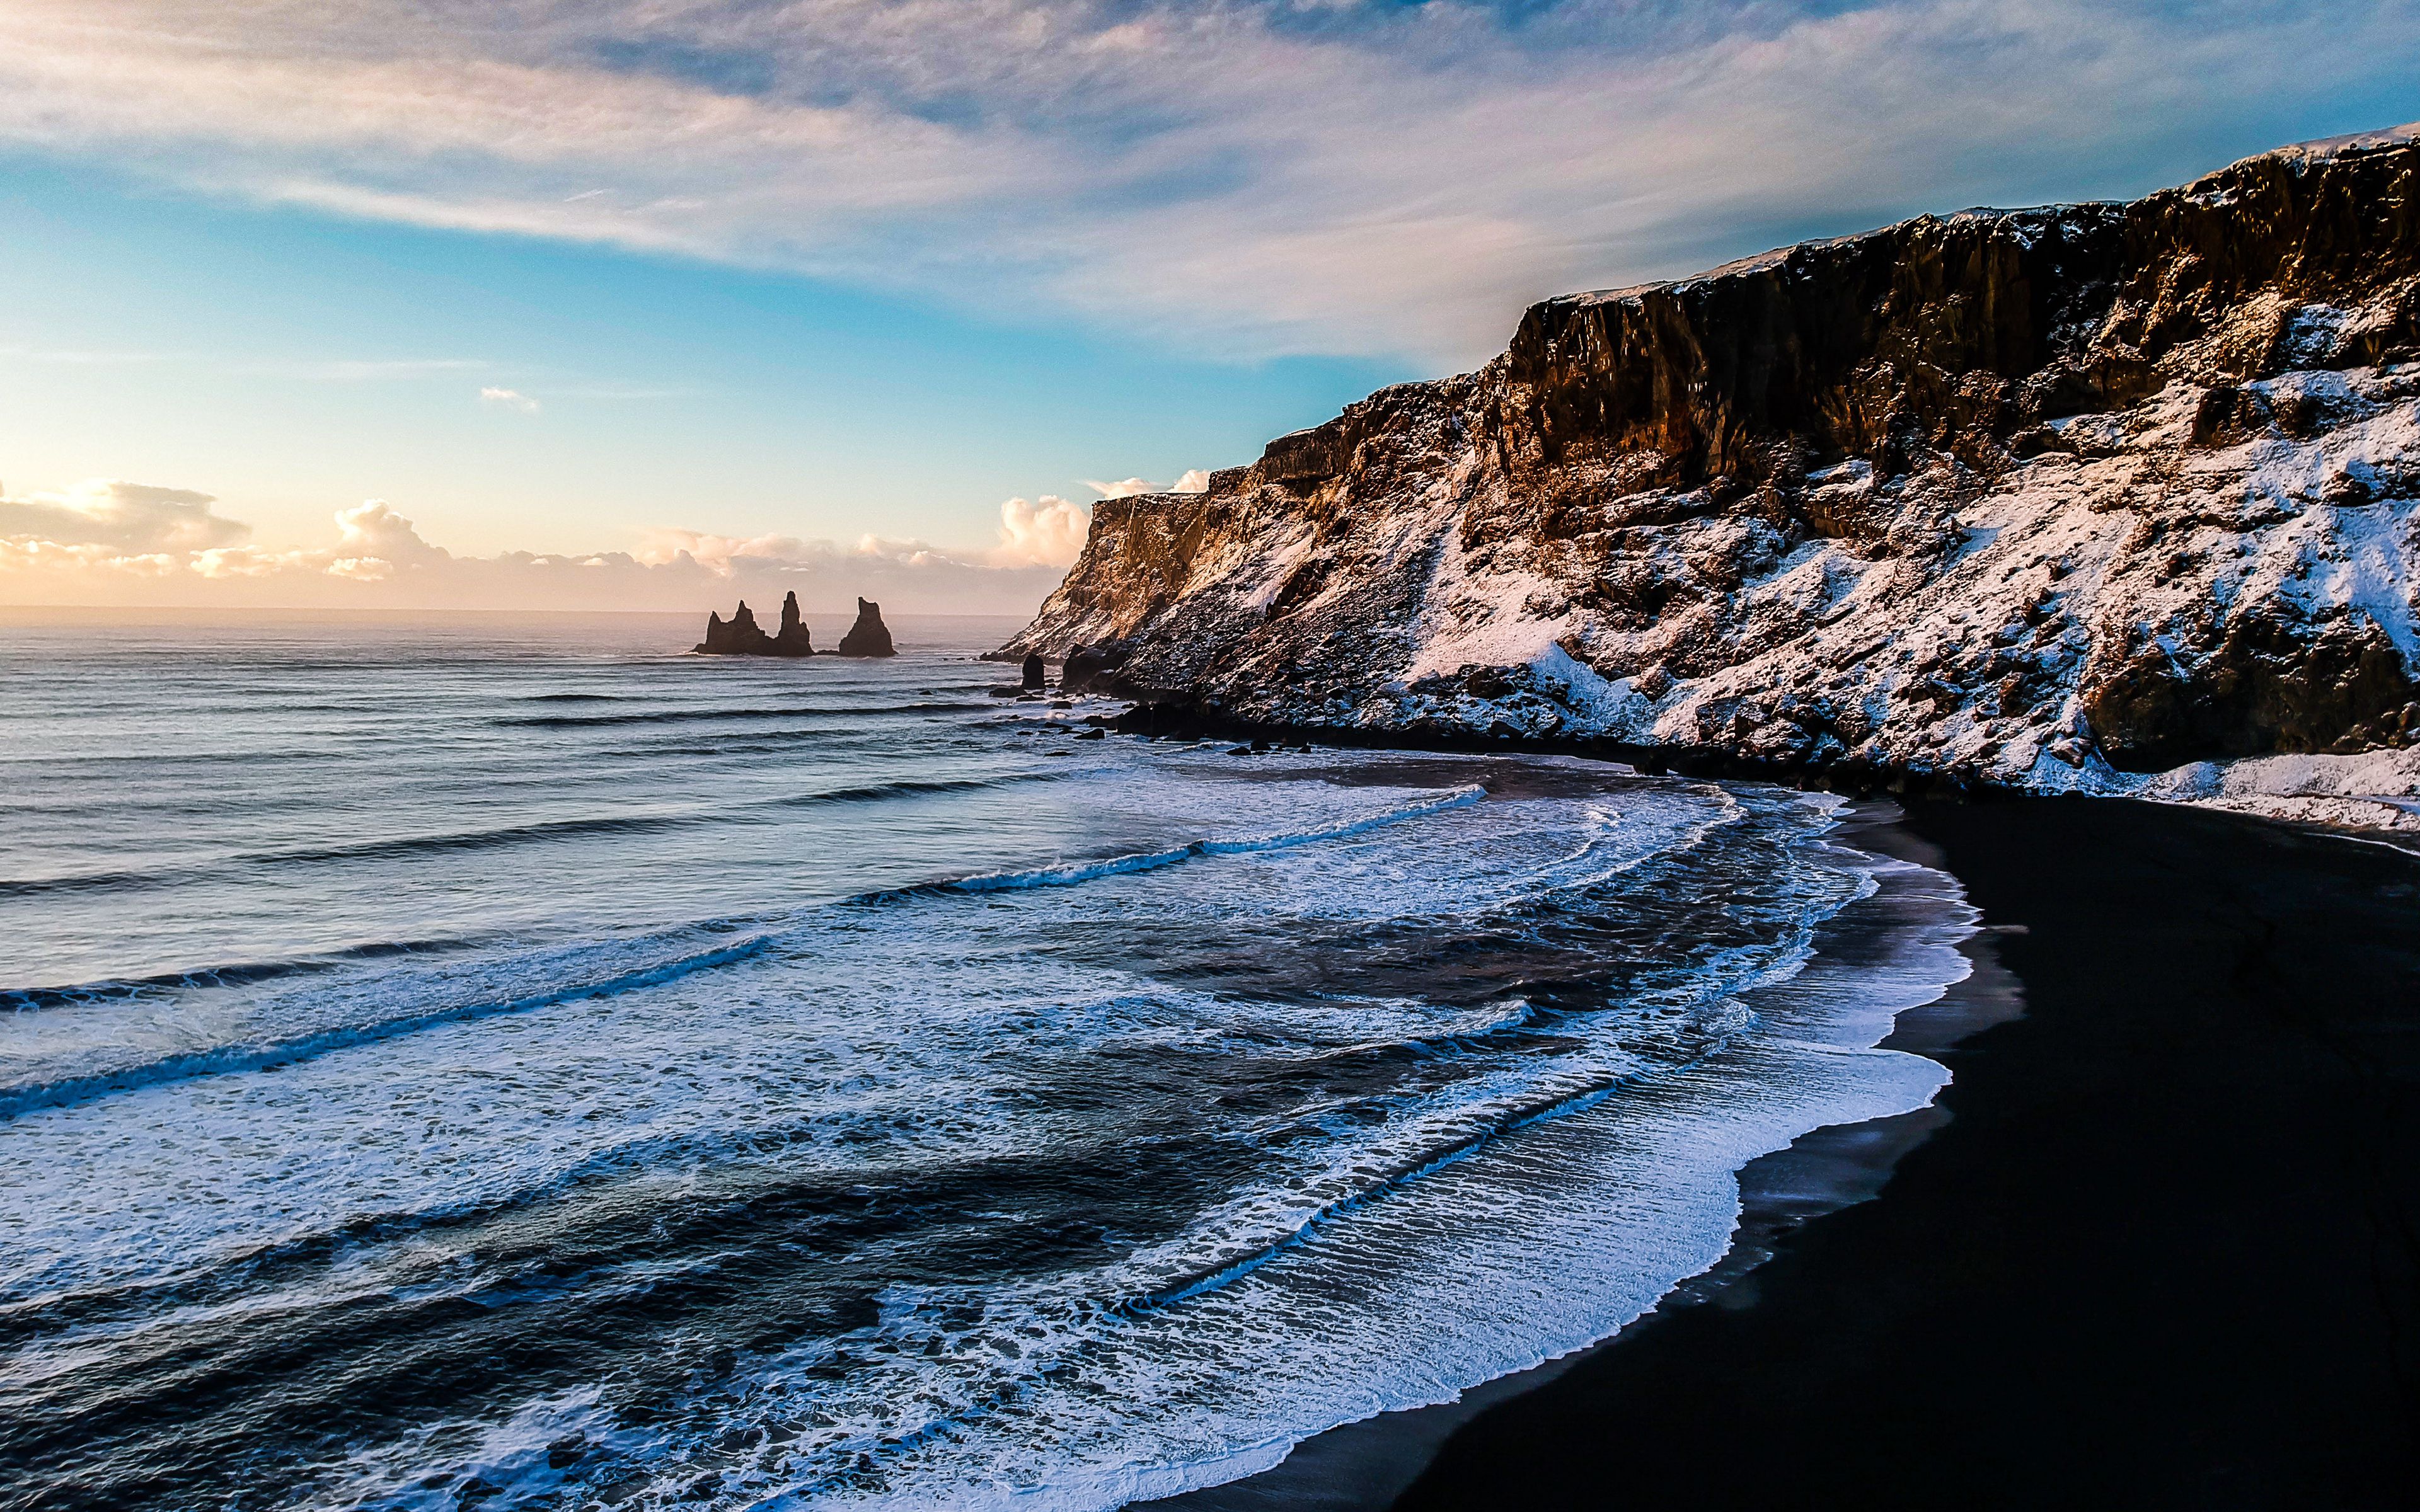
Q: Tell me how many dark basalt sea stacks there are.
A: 3